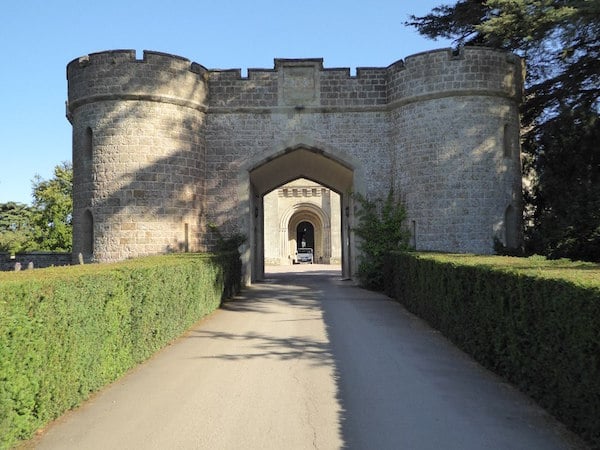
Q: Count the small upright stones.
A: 3